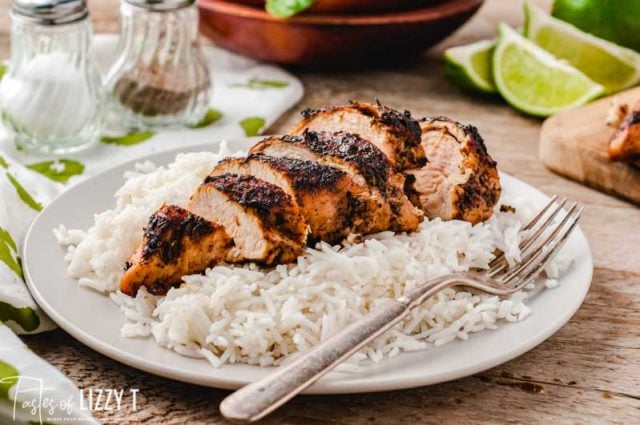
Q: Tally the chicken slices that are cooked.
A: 6